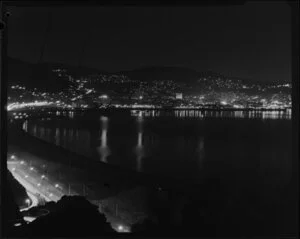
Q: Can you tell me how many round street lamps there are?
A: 11